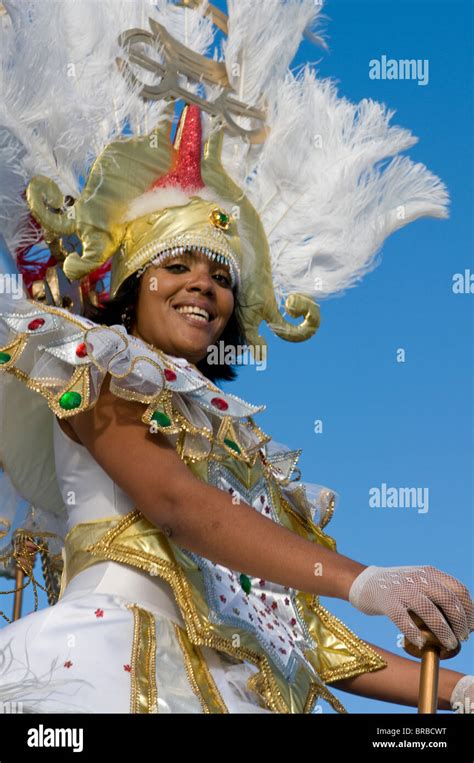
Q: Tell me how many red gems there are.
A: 4